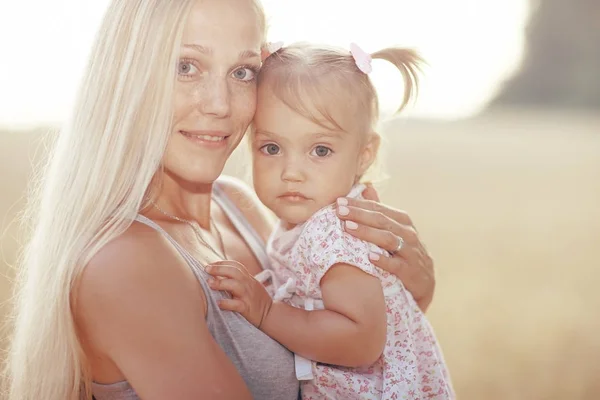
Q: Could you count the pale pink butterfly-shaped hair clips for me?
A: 2